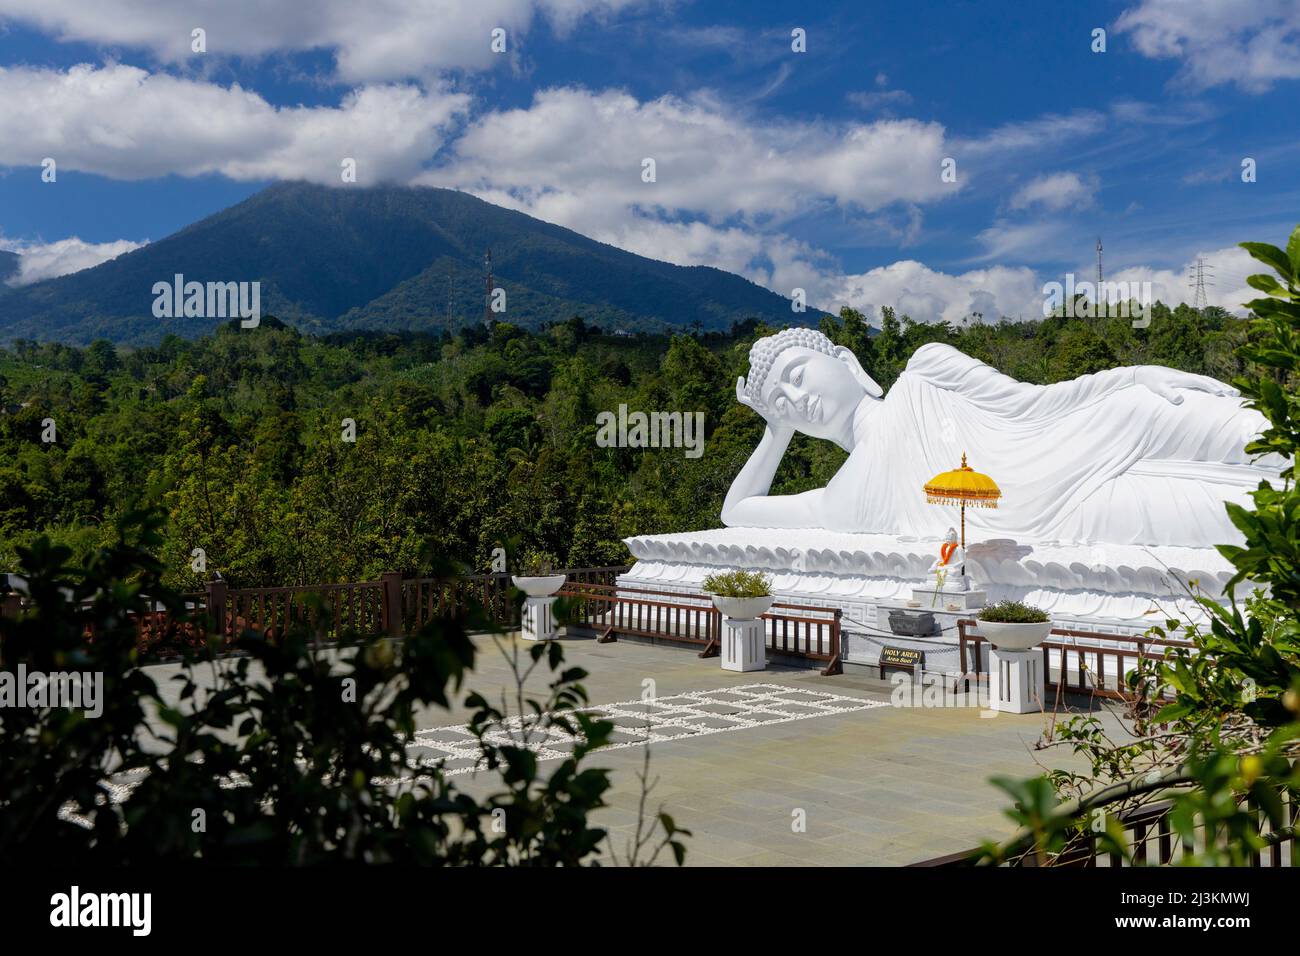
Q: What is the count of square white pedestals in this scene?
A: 3